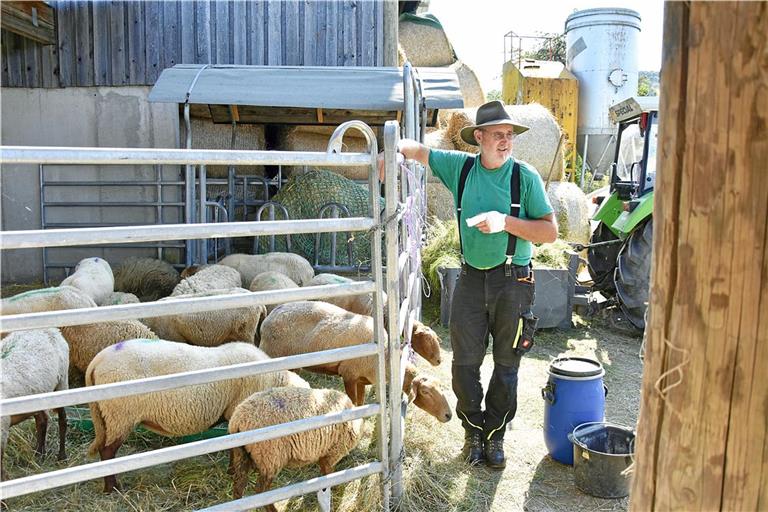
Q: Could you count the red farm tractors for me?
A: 0